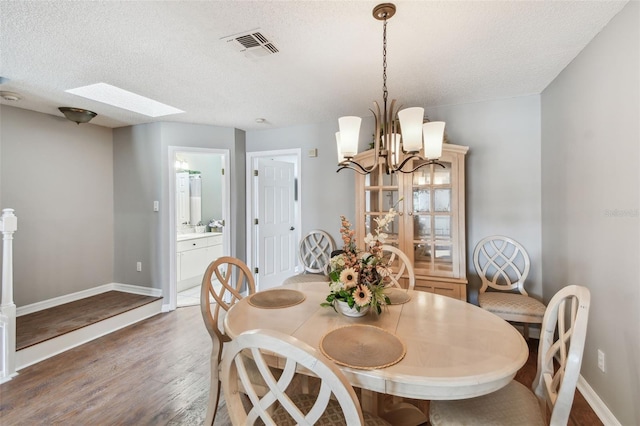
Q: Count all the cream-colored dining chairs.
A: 6